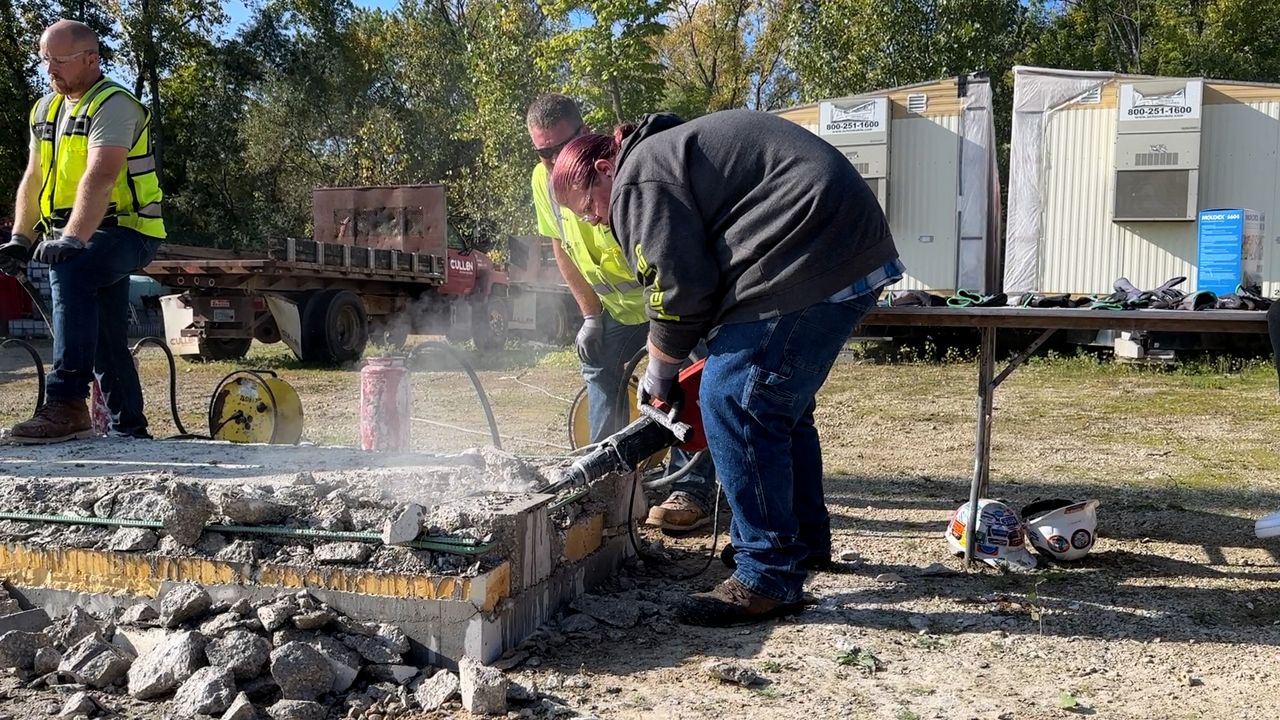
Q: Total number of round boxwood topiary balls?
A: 0